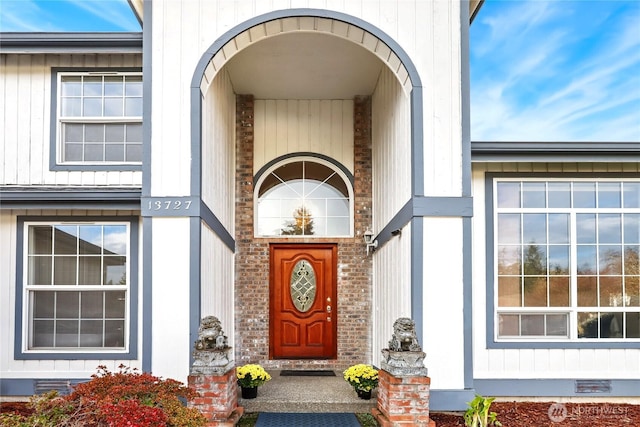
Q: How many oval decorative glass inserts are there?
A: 1